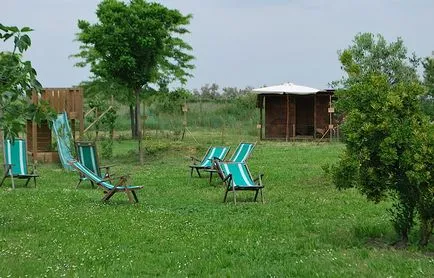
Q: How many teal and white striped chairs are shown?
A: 6